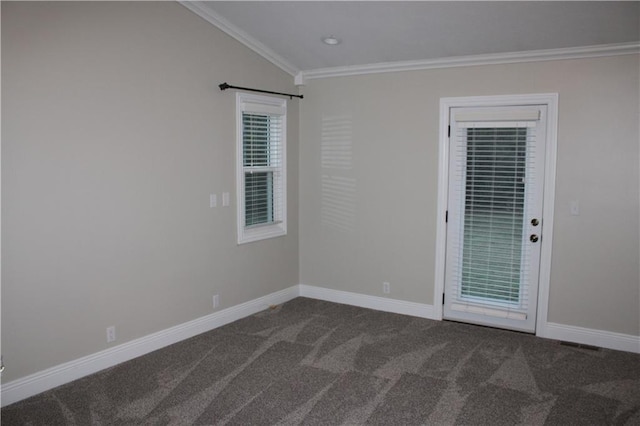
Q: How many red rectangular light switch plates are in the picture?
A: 0